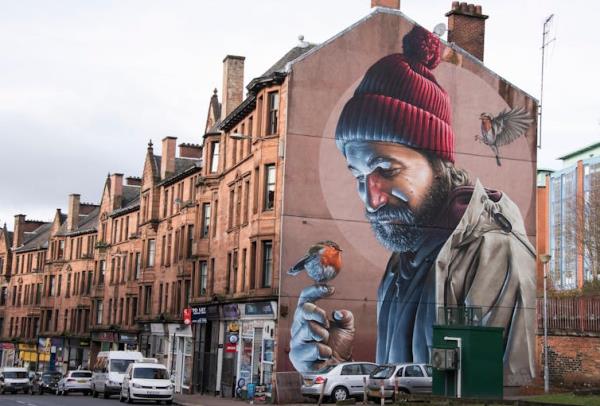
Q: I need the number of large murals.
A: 1